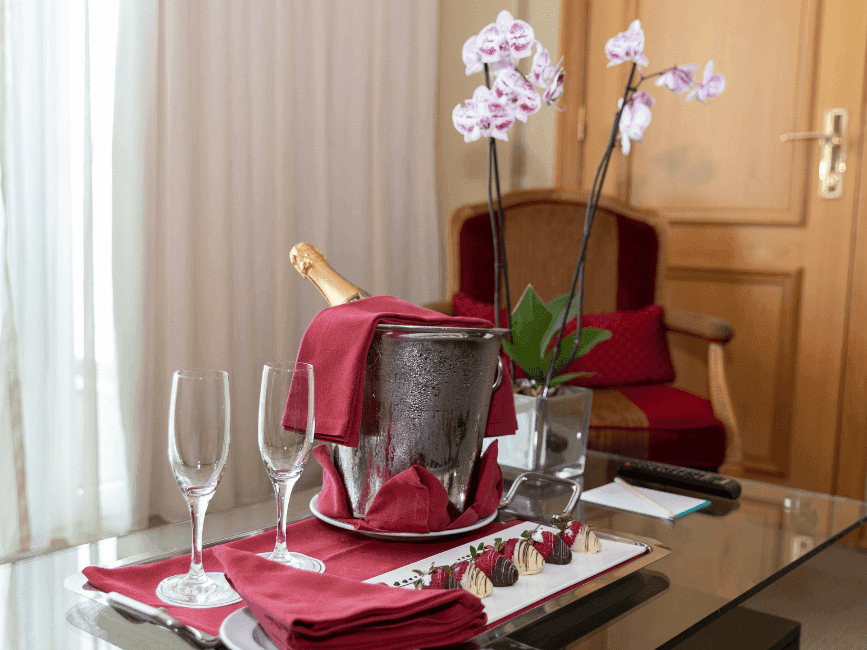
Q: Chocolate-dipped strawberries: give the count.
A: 6